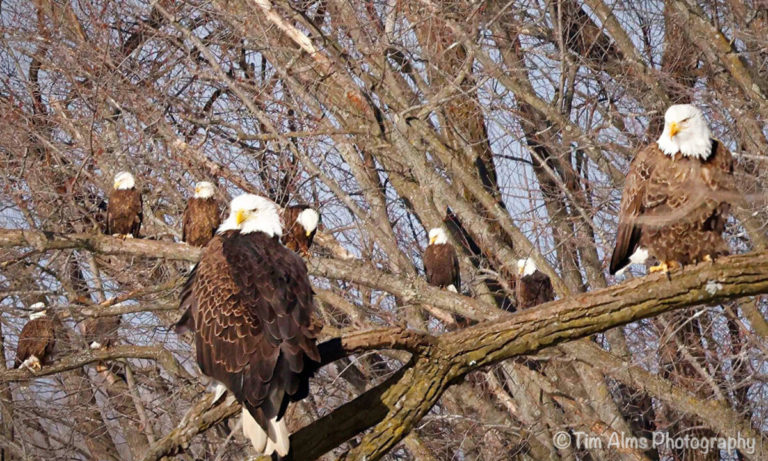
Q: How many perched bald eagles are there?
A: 9